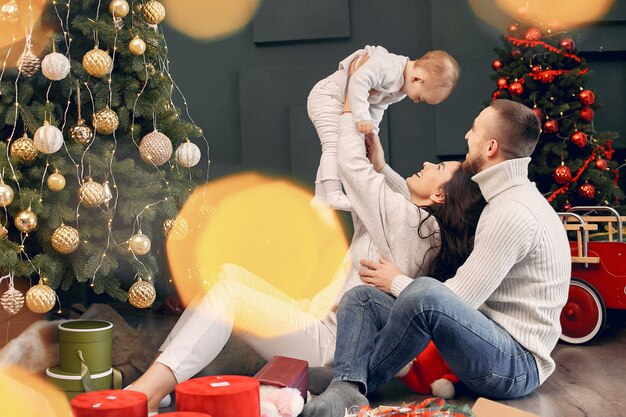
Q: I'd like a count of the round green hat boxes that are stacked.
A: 2